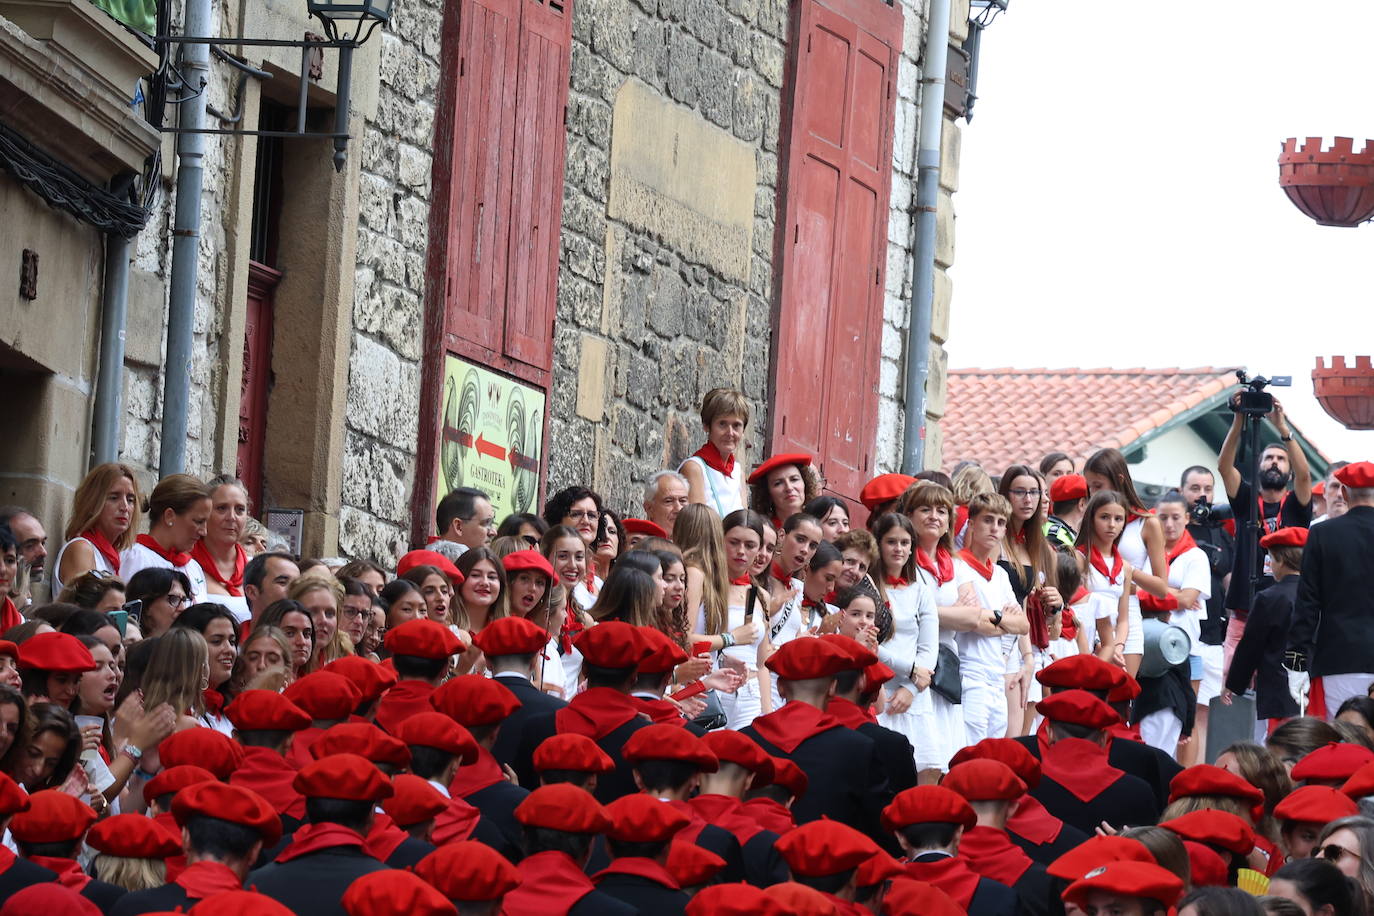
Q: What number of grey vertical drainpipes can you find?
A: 3